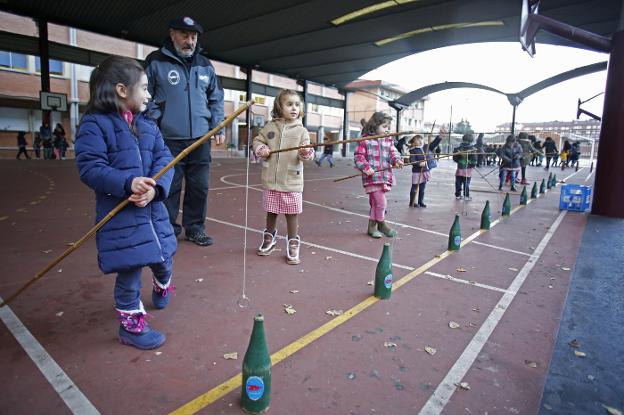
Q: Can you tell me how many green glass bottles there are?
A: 10